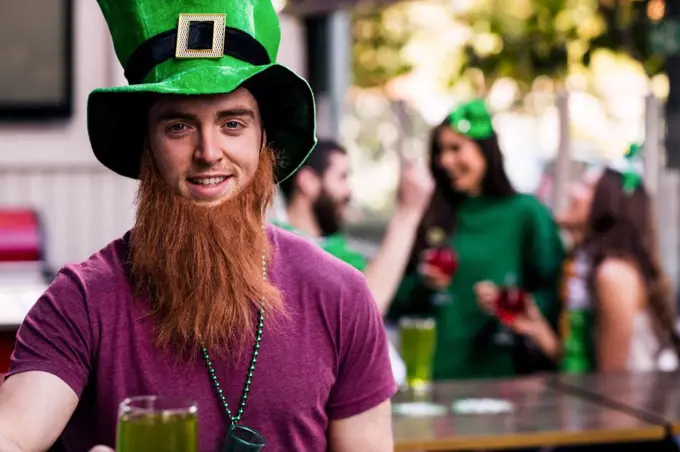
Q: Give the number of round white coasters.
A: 2